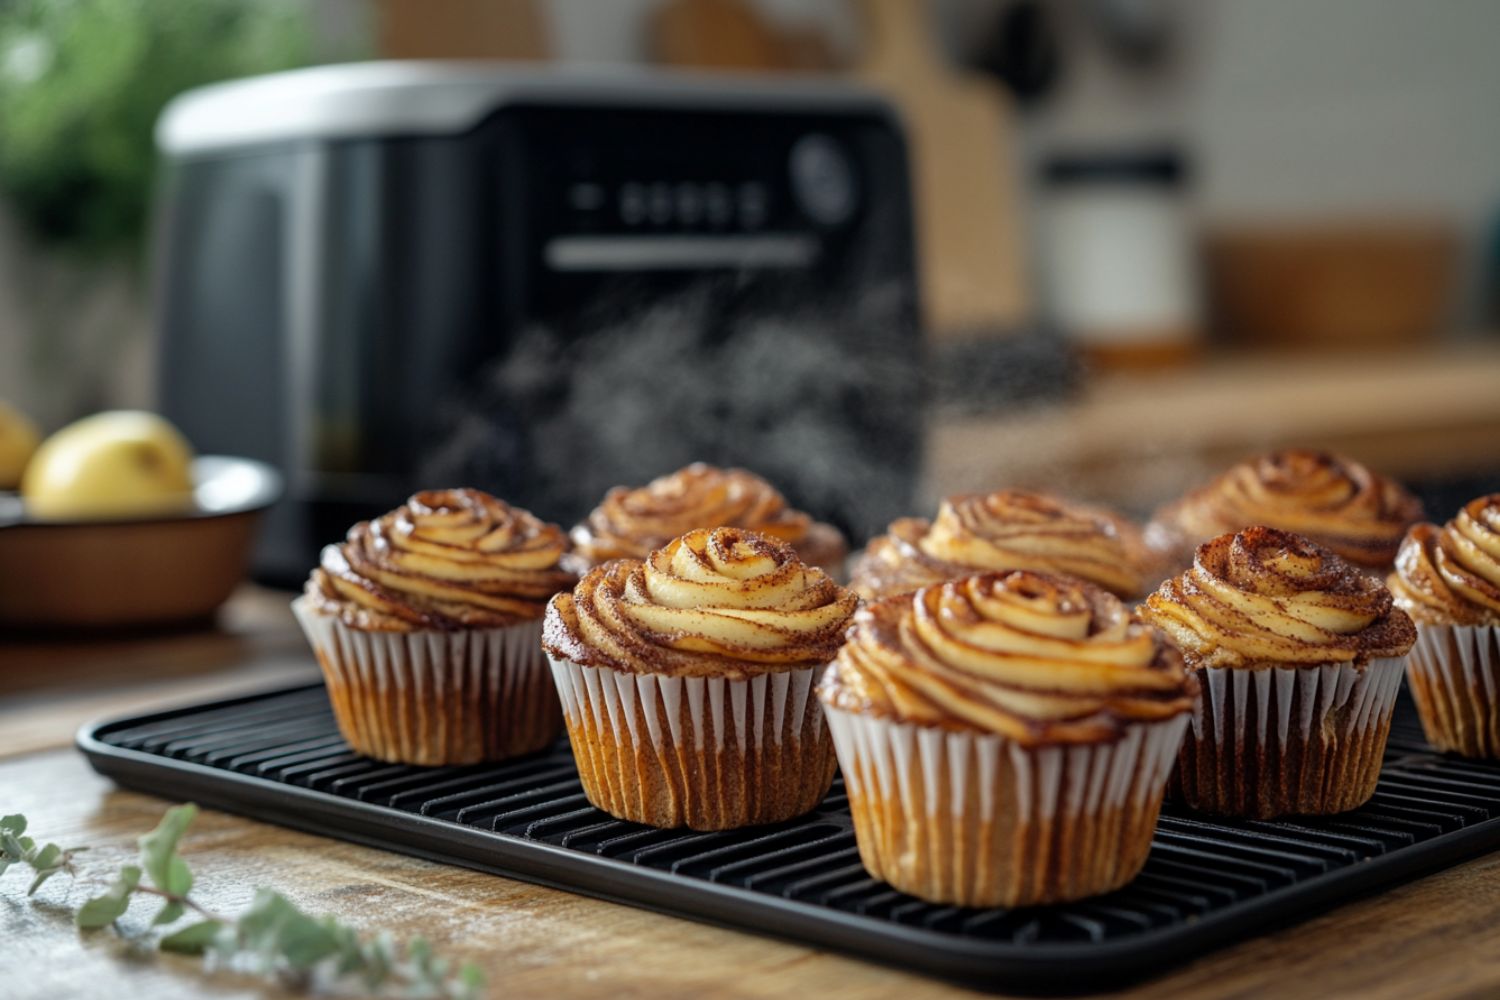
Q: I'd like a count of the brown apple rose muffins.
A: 8